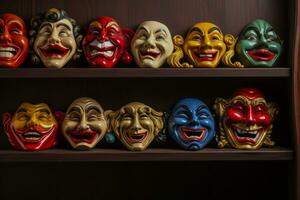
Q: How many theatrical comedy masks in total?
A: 11